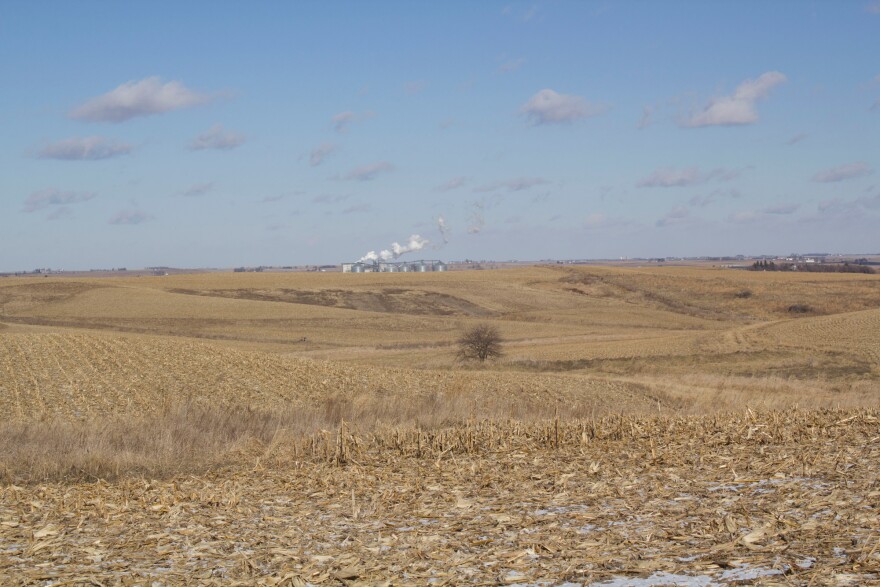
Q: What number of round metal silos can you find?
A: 5